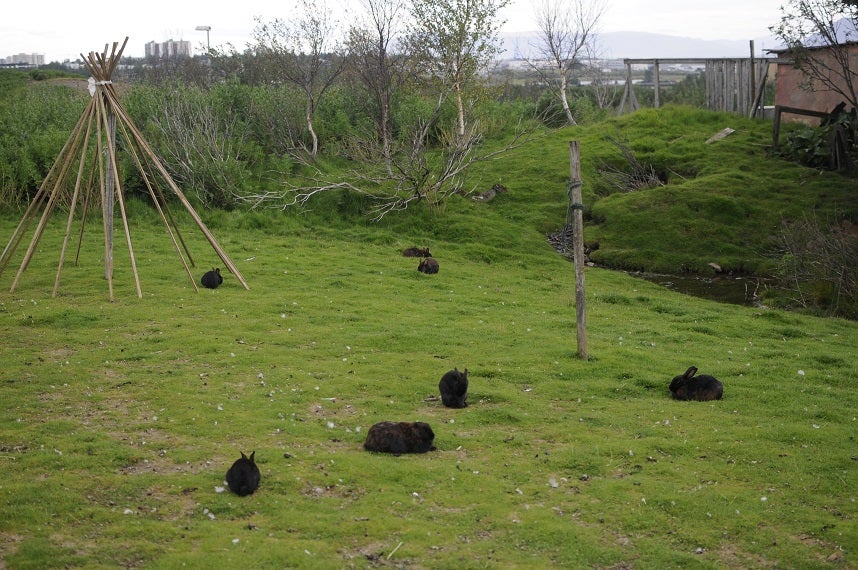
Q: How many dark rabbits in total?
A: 7